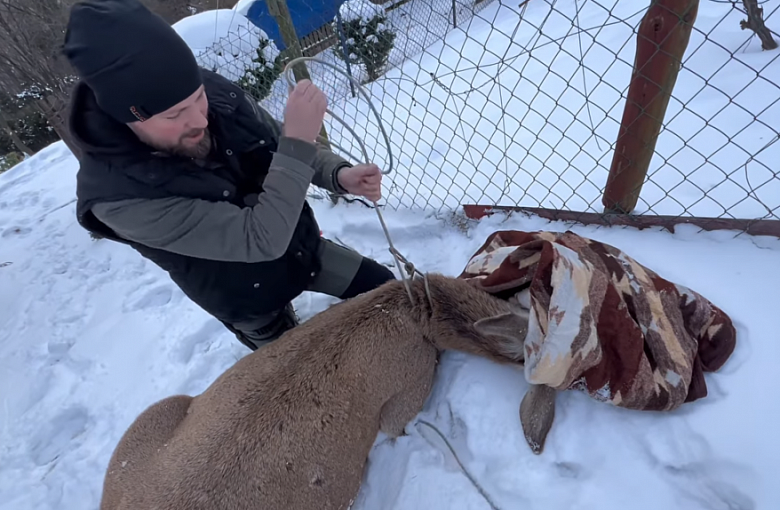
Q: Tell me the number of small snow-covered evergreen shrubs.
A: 2